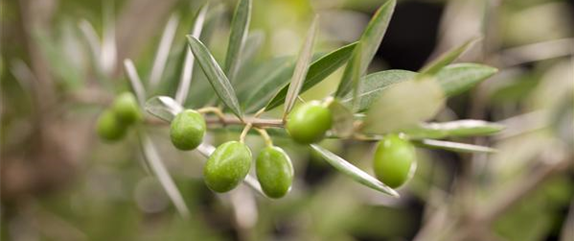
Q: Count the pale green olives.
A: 7